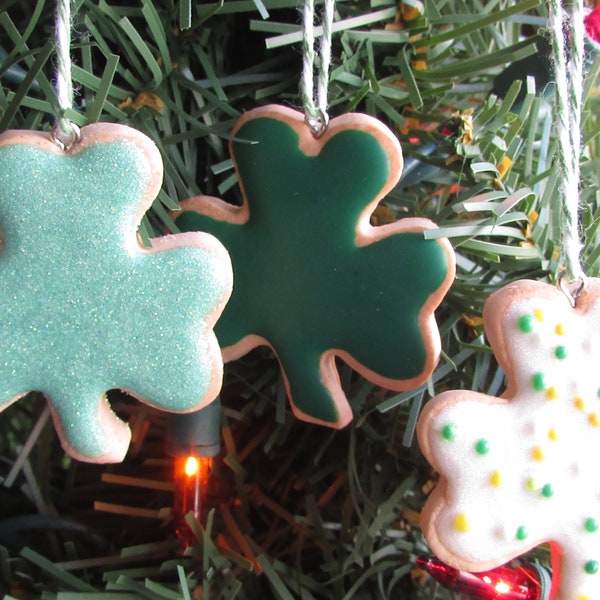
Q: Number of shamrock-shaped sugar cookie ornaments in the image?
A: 3